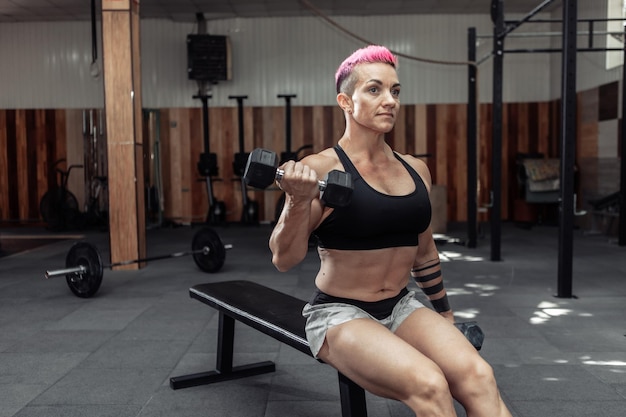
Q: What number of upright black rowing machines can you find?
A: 3